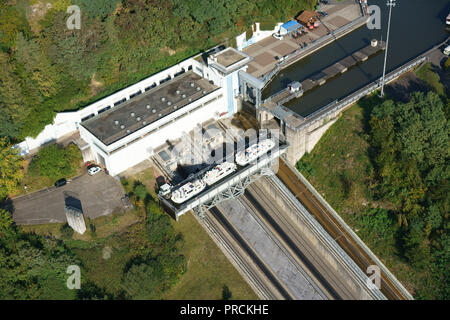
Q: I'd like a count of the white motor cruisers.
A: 3